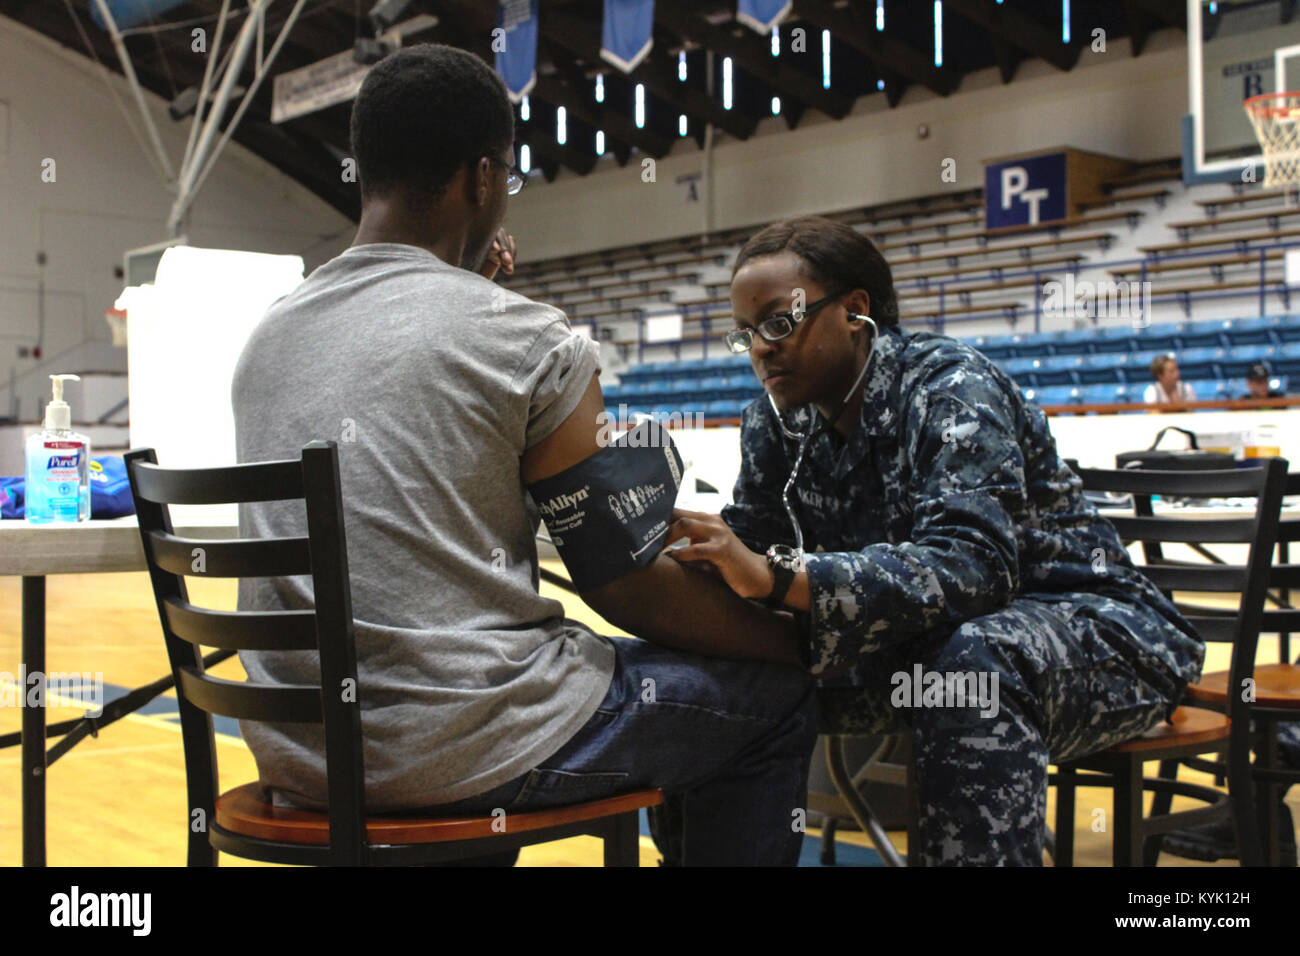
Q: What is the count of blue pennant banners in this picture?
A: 3